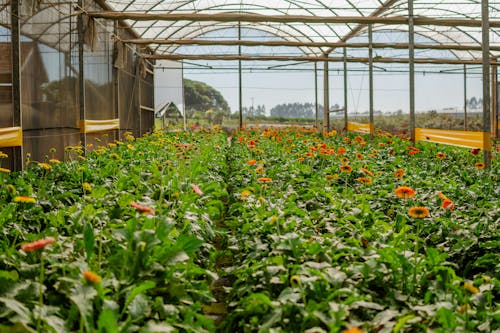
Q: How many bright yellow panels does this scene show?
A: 4